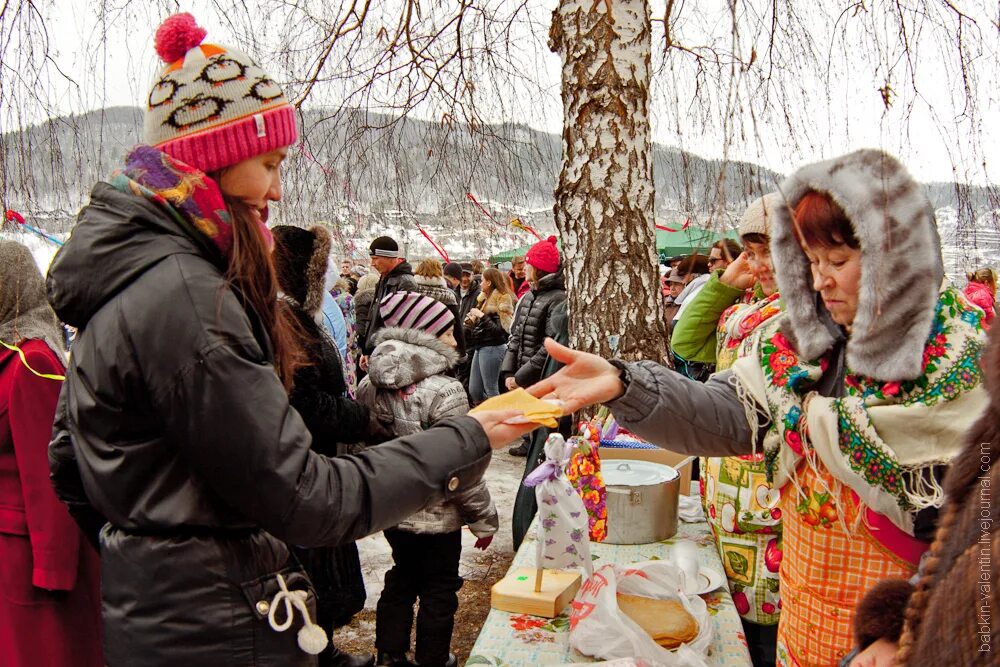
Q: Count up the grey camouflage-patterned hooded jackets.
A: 1